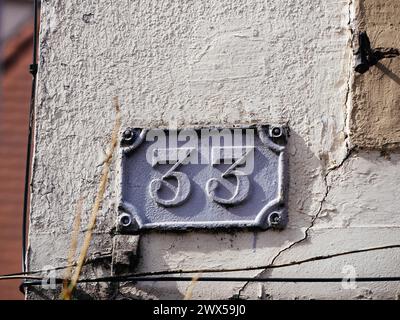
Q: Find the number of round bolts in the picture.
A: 4